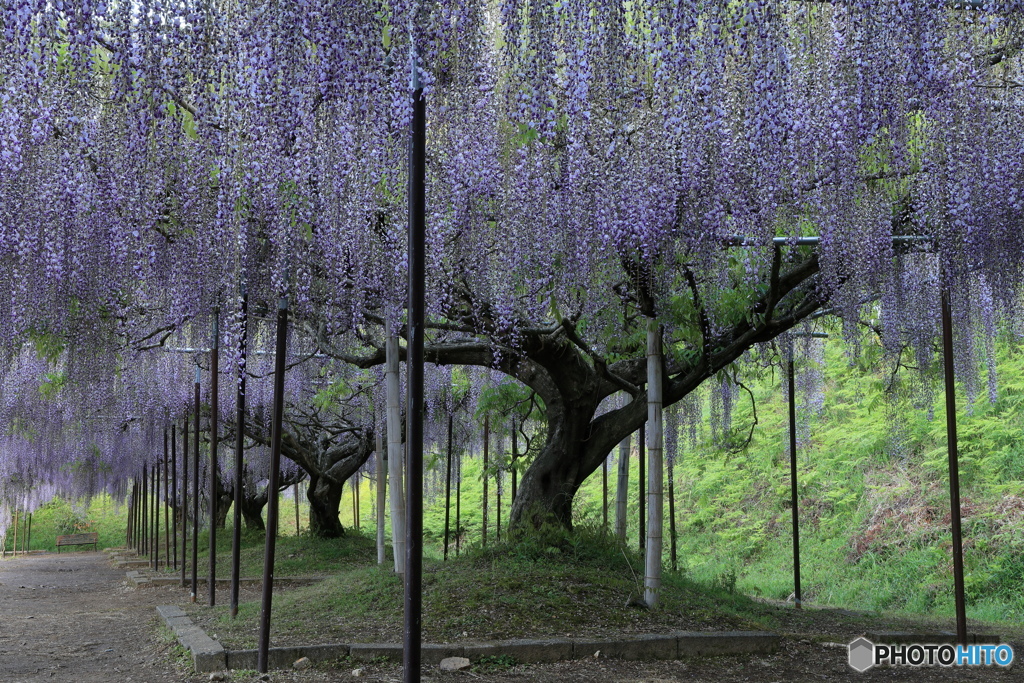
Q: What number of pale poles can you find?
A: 4